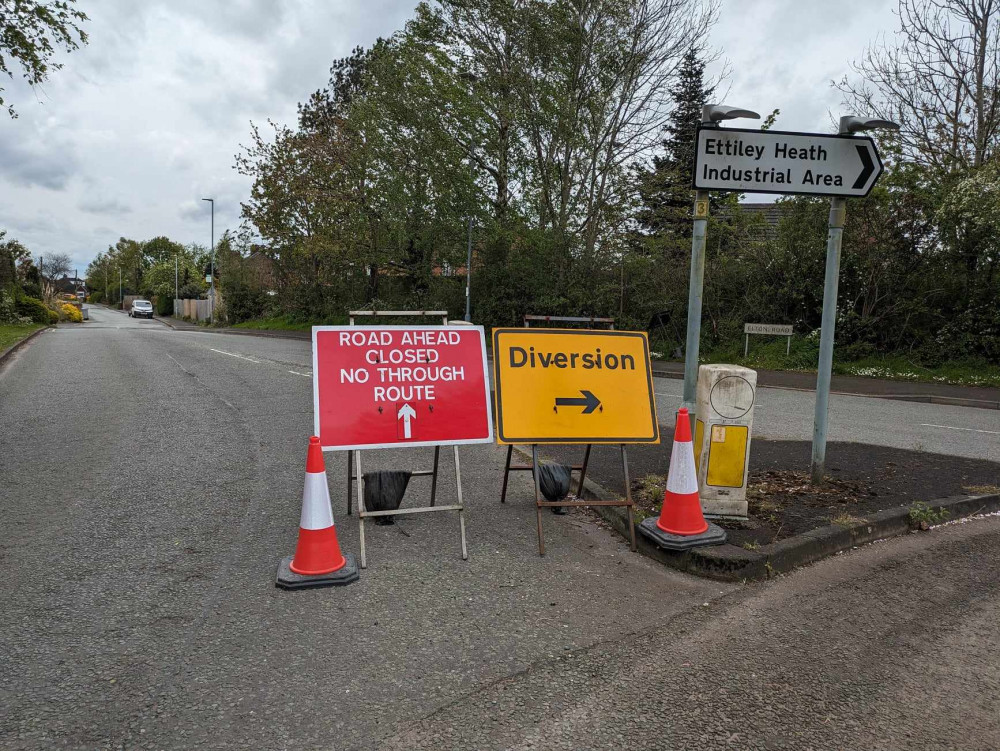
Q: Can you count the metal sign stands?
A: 2